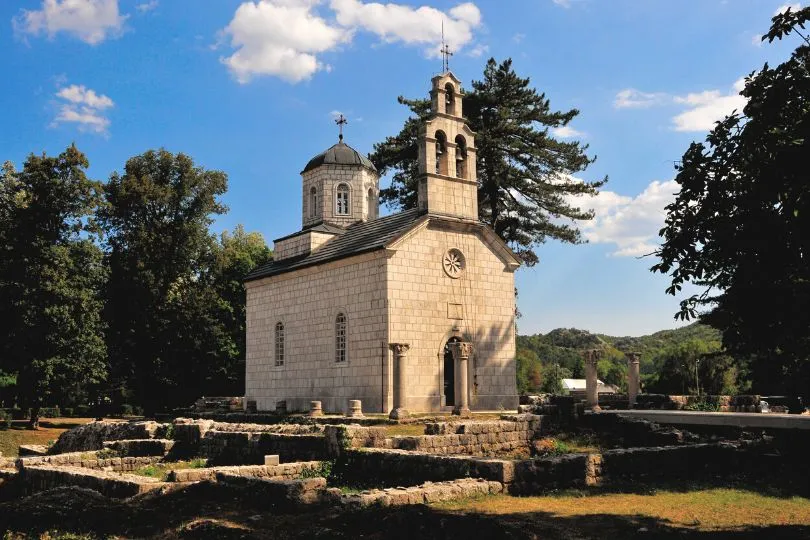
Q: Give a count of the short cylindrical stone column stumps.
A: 4